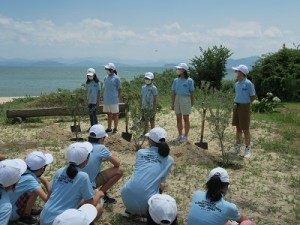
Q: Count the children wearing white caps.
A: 13